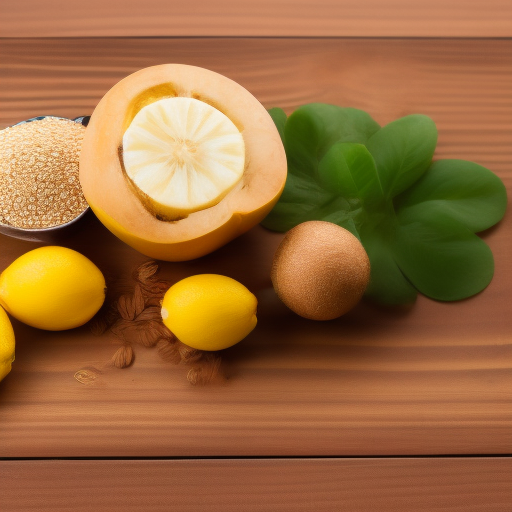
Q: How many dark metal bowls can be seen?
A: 1